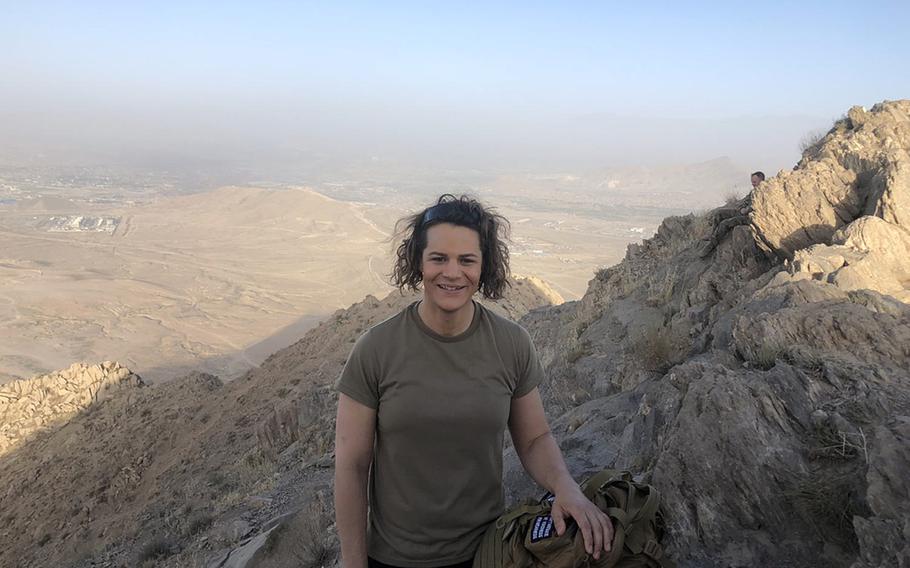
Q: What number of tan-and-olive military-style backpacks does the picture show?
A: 1